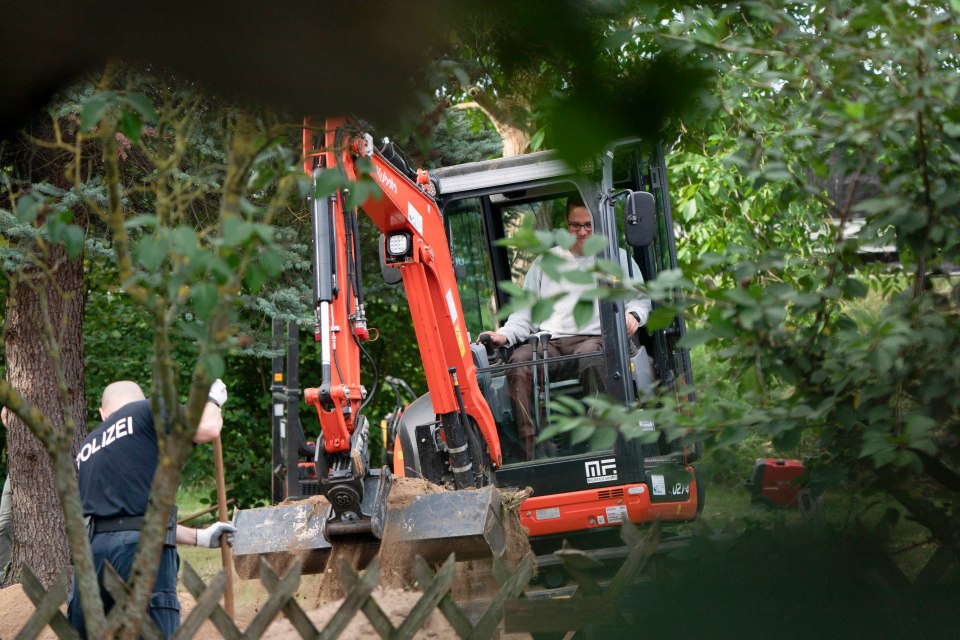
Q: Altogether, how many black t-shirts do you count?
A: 1